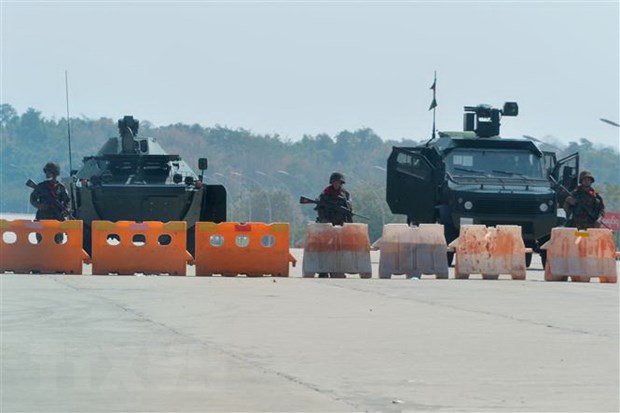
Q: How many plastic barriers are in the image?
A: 7